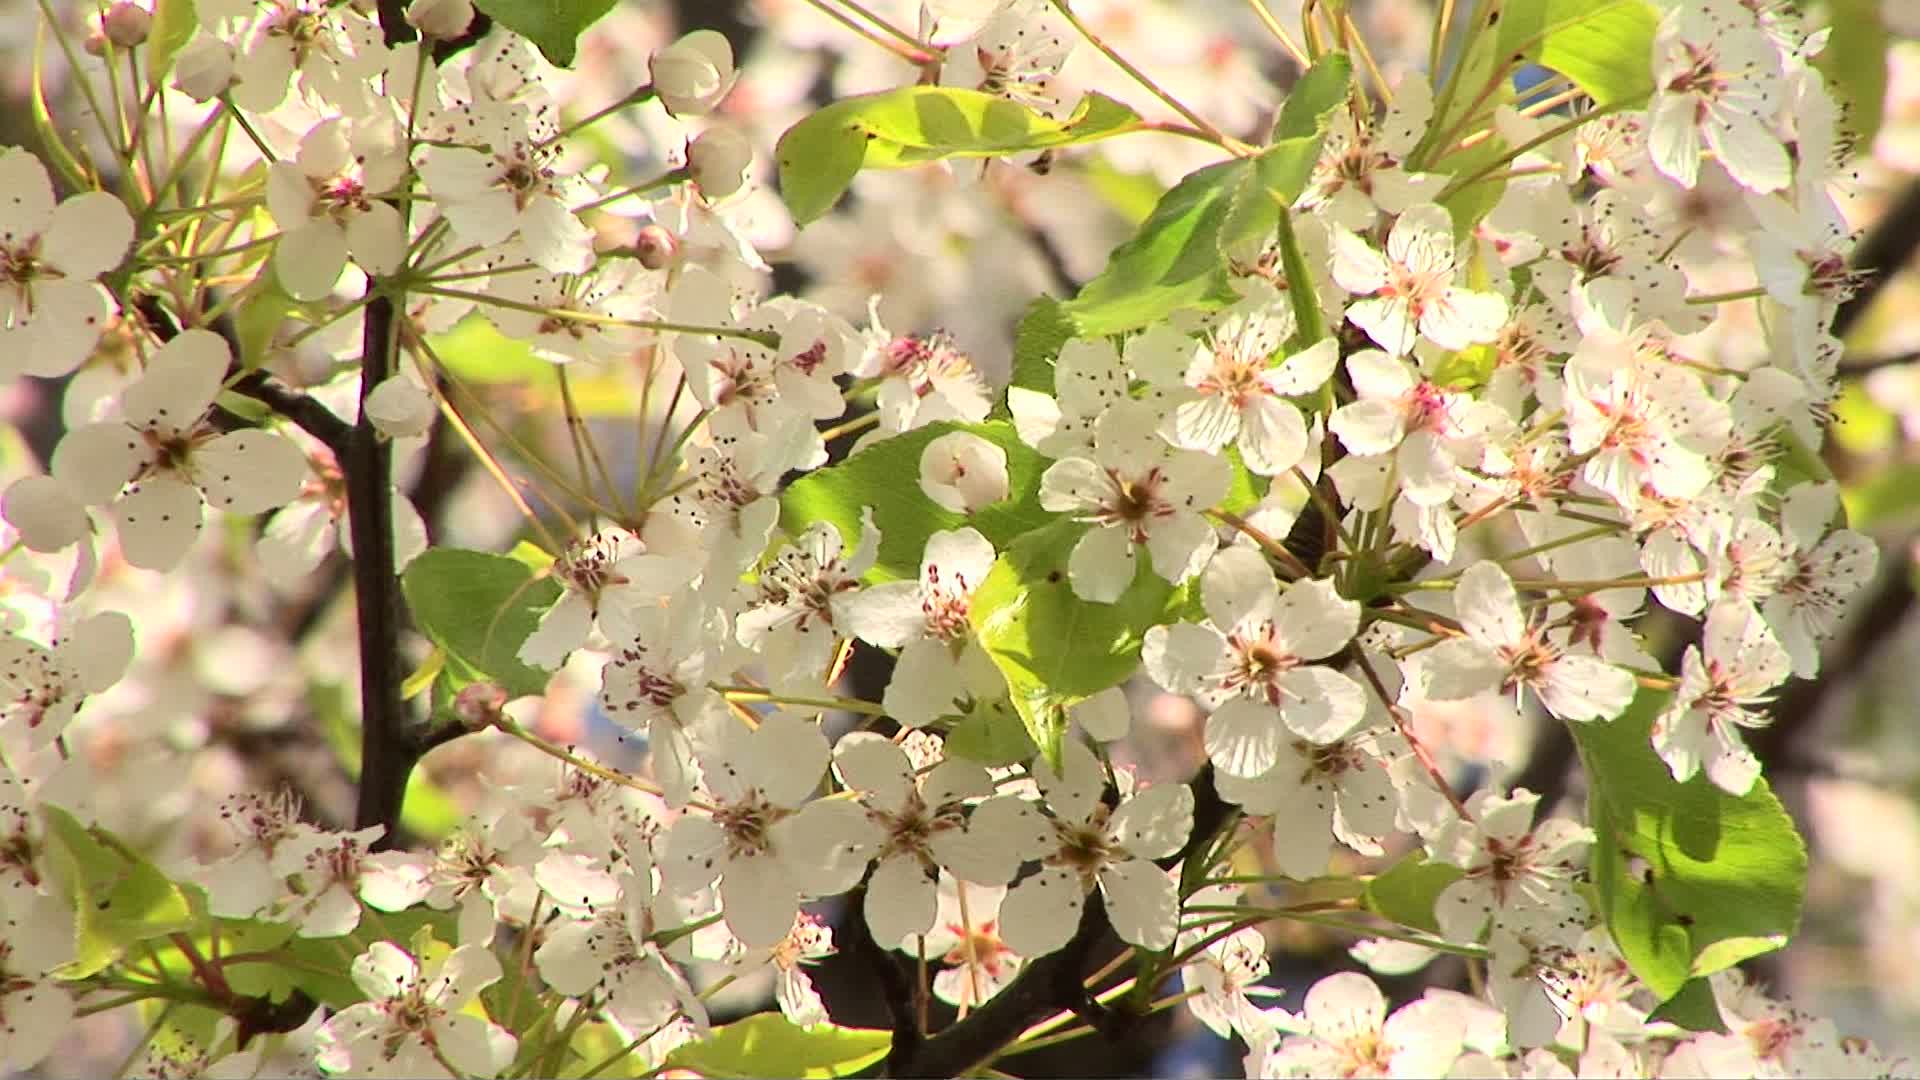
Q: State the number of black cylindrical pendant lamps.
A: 0